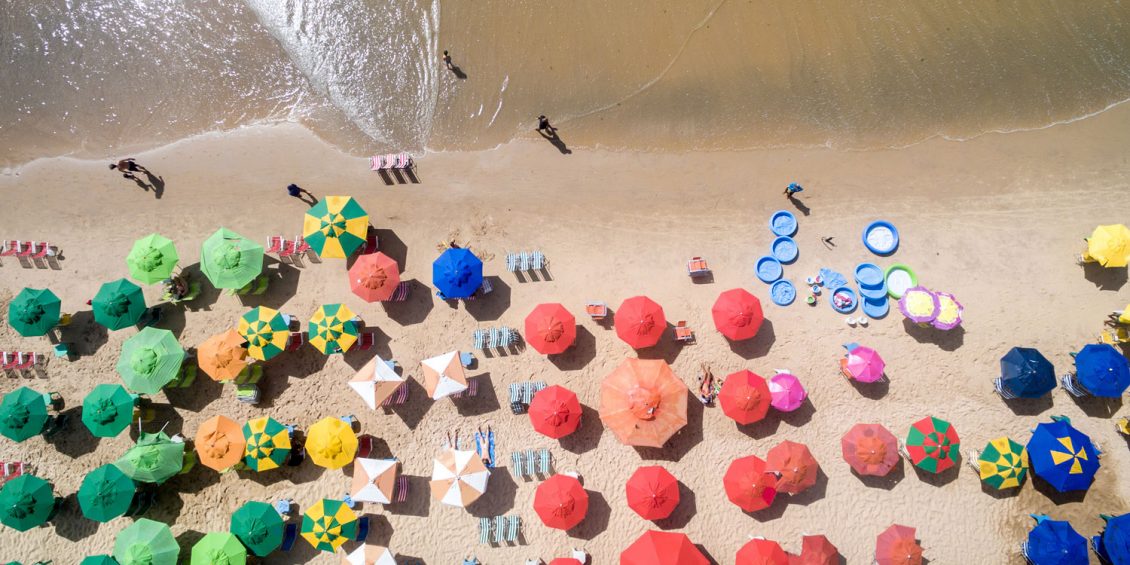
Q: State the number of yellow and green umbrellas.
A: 6